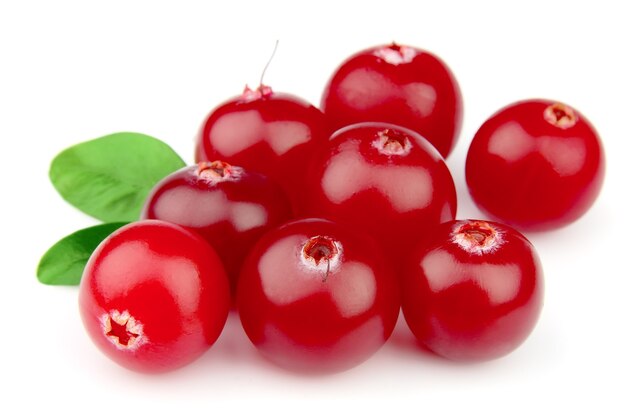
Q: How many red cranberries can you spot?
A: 8